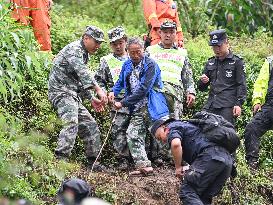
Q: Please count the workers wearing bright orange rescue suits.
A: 2